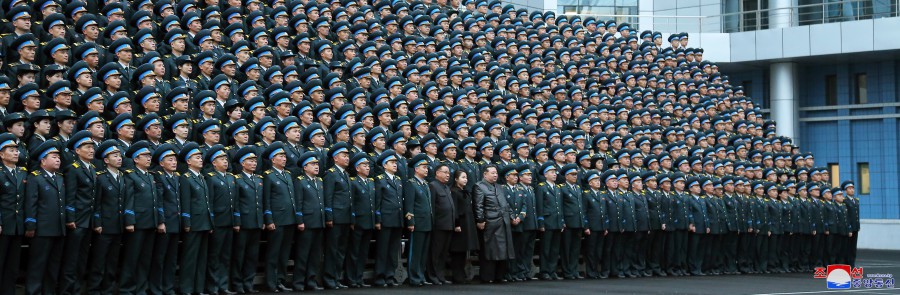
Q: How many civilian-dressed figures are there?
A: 3